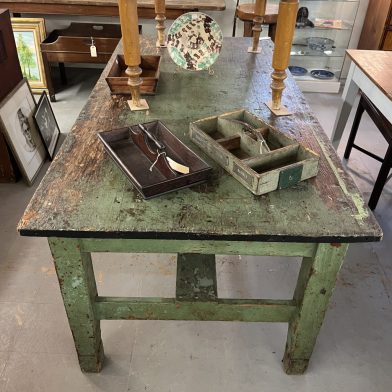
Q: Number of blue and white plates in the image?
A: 2